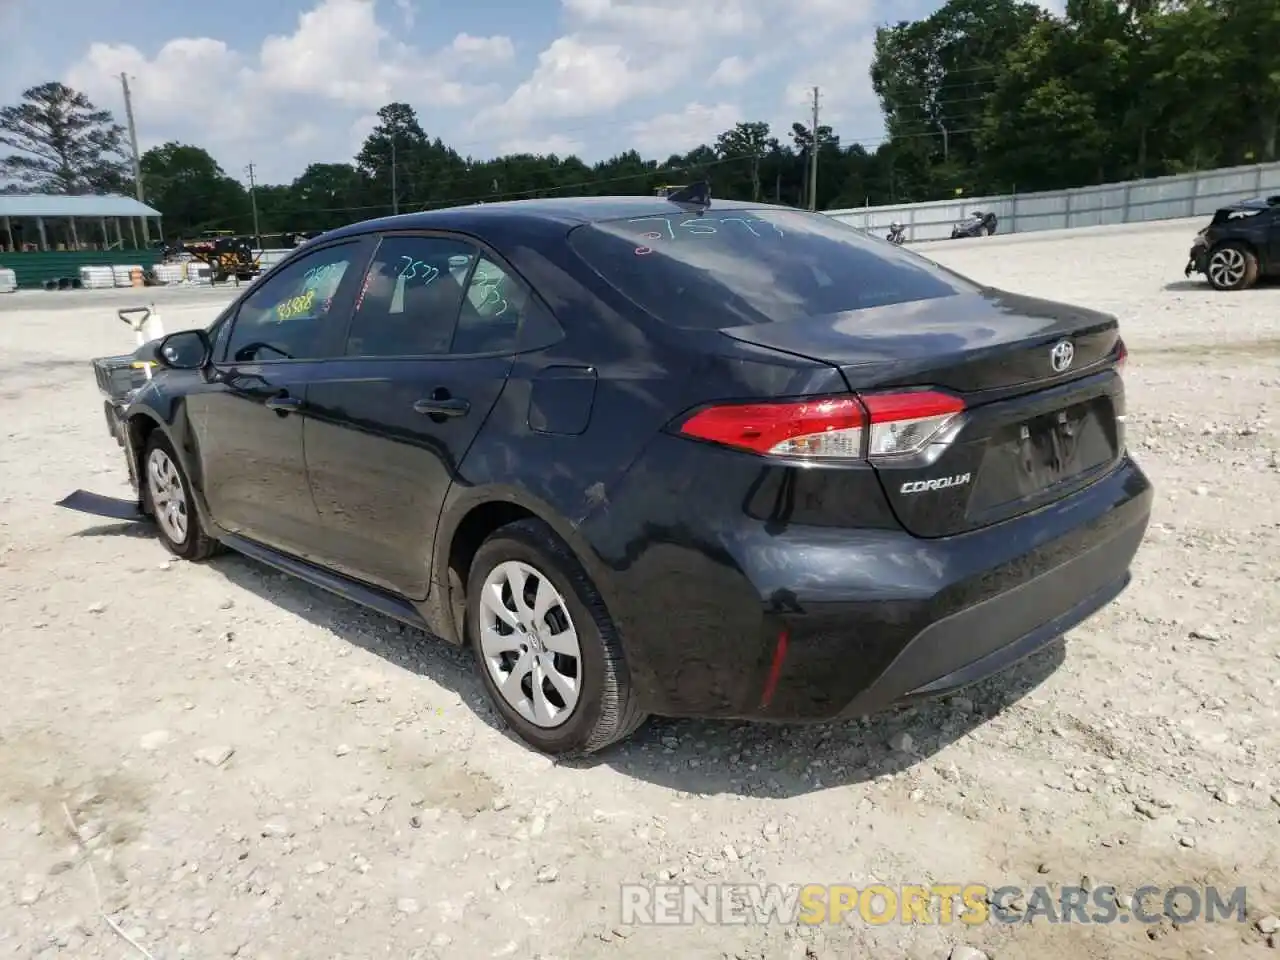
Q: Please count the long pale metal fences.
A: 1